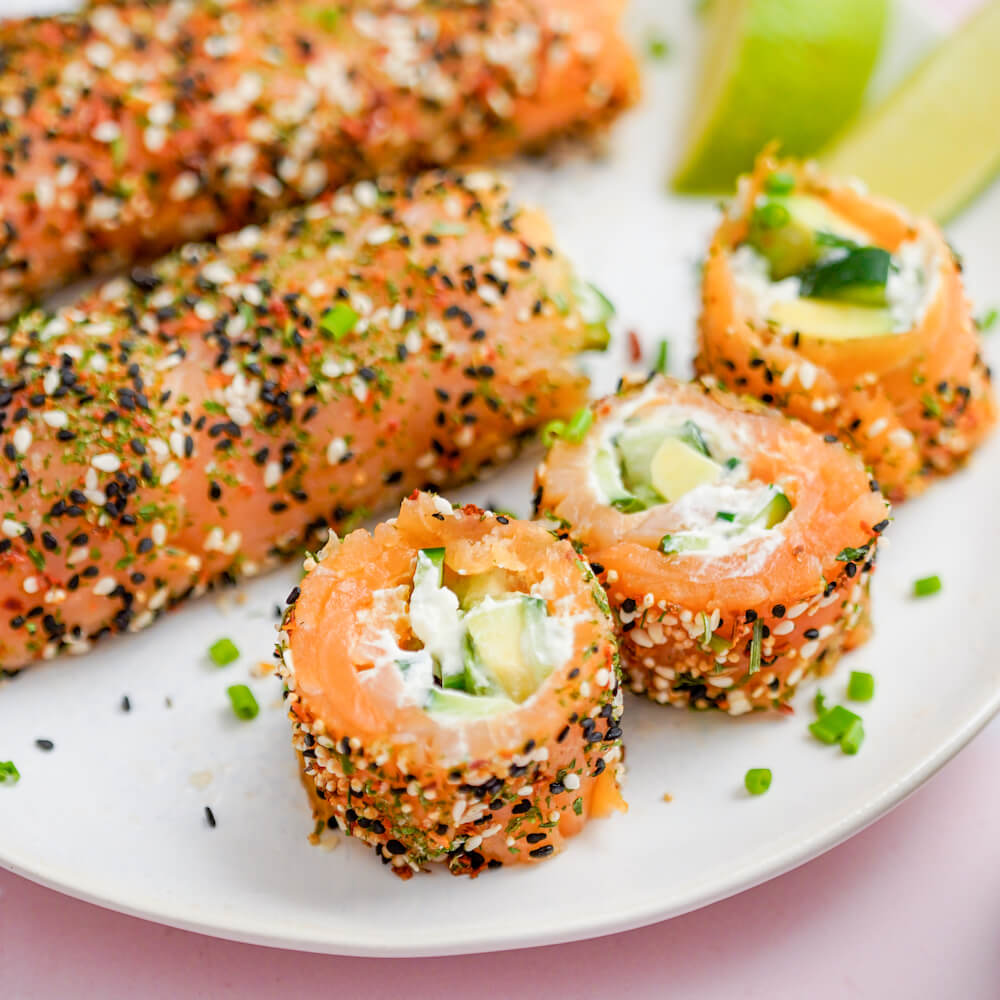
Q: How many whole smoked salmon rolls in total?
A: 2